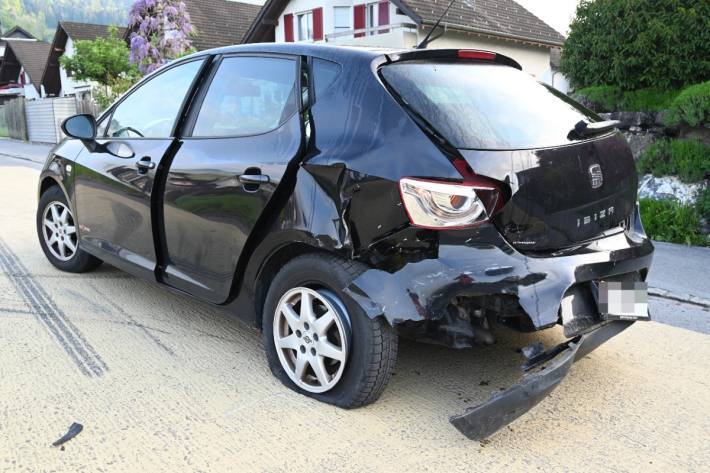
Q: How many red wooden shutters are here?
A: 4